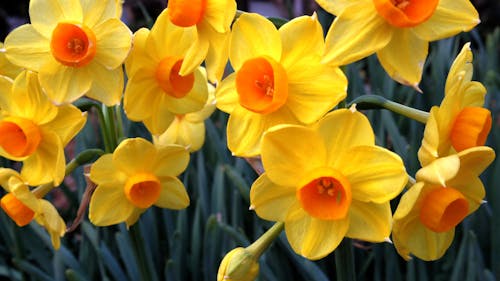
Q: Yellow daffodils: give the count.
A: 11